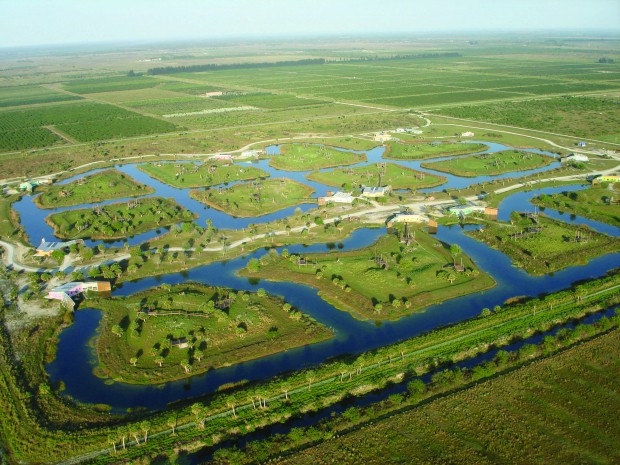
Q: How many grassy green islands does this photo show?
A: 12